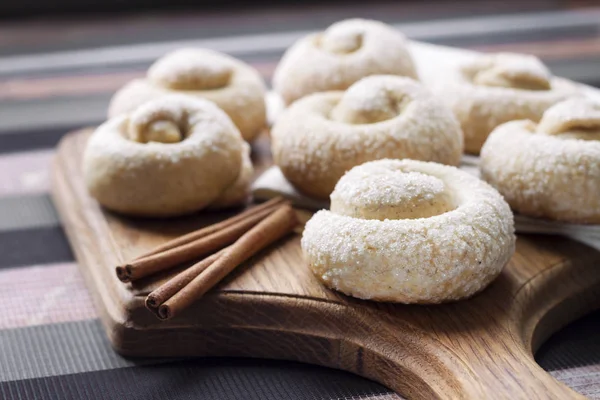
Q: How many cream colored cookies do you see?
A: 7